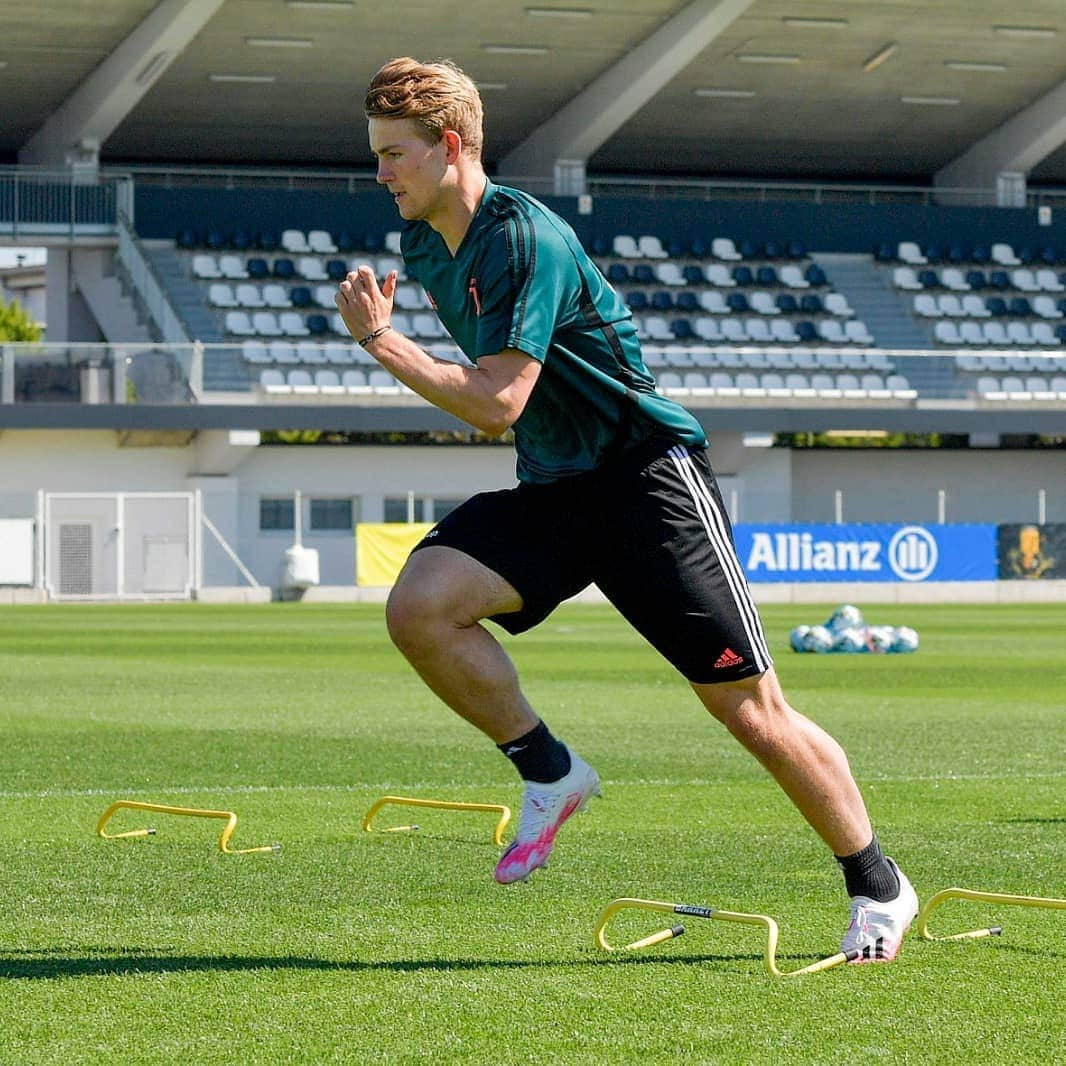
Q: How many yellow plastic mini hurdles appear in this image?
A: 4